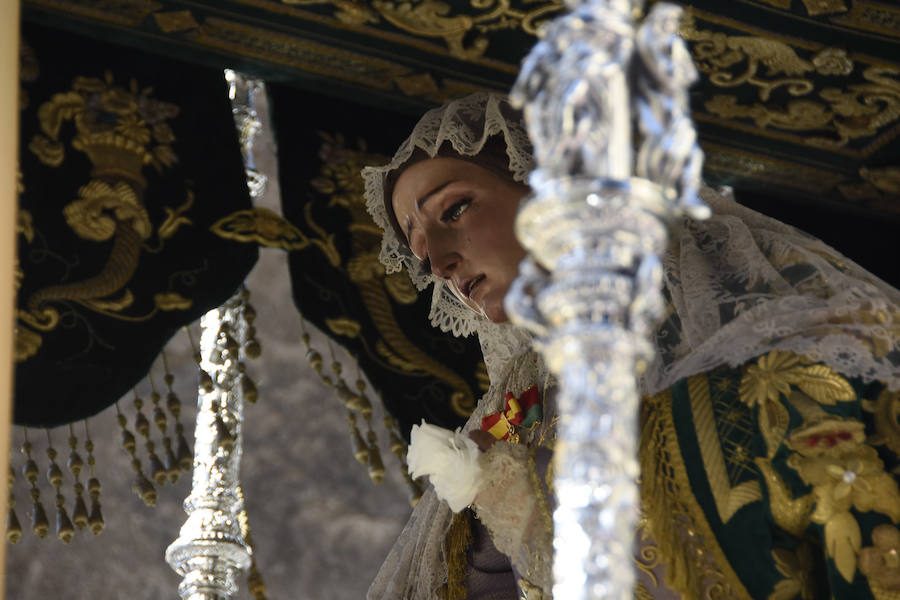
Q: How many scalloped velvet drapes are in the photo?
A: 2